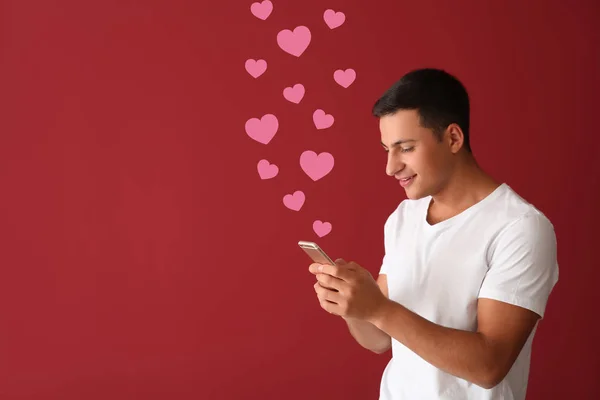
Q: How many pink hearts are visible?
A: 12